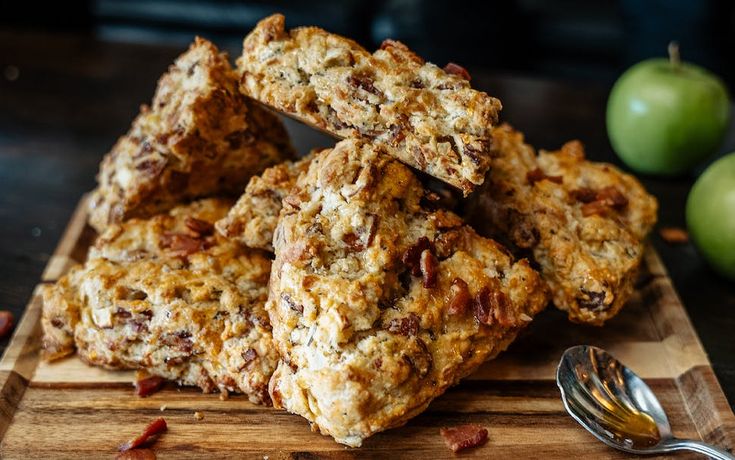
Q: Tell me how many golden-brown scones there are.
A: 6